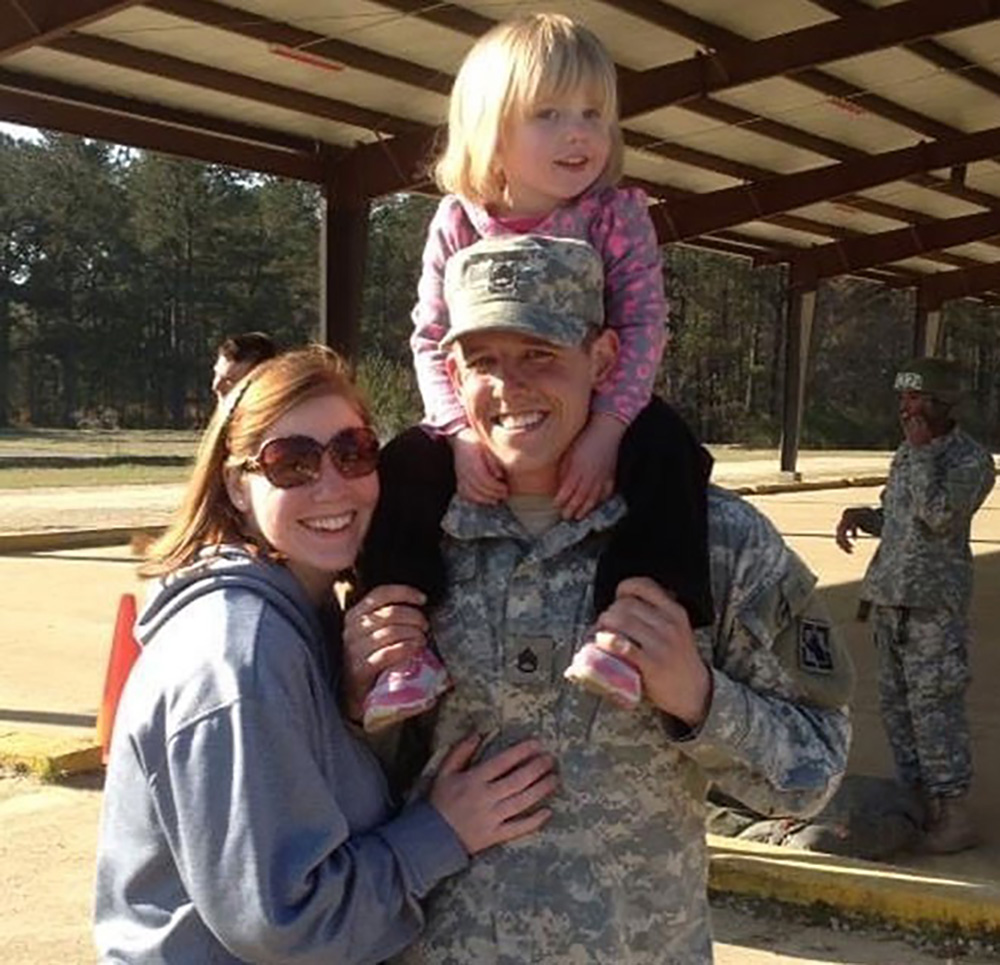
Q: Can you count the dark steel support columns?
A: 3